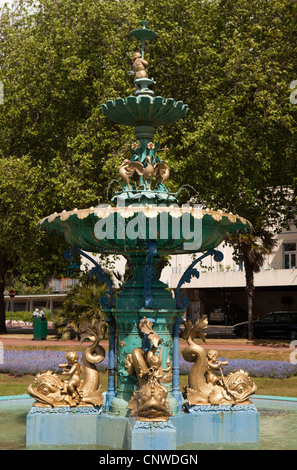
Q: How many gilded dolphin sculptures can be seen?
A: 3